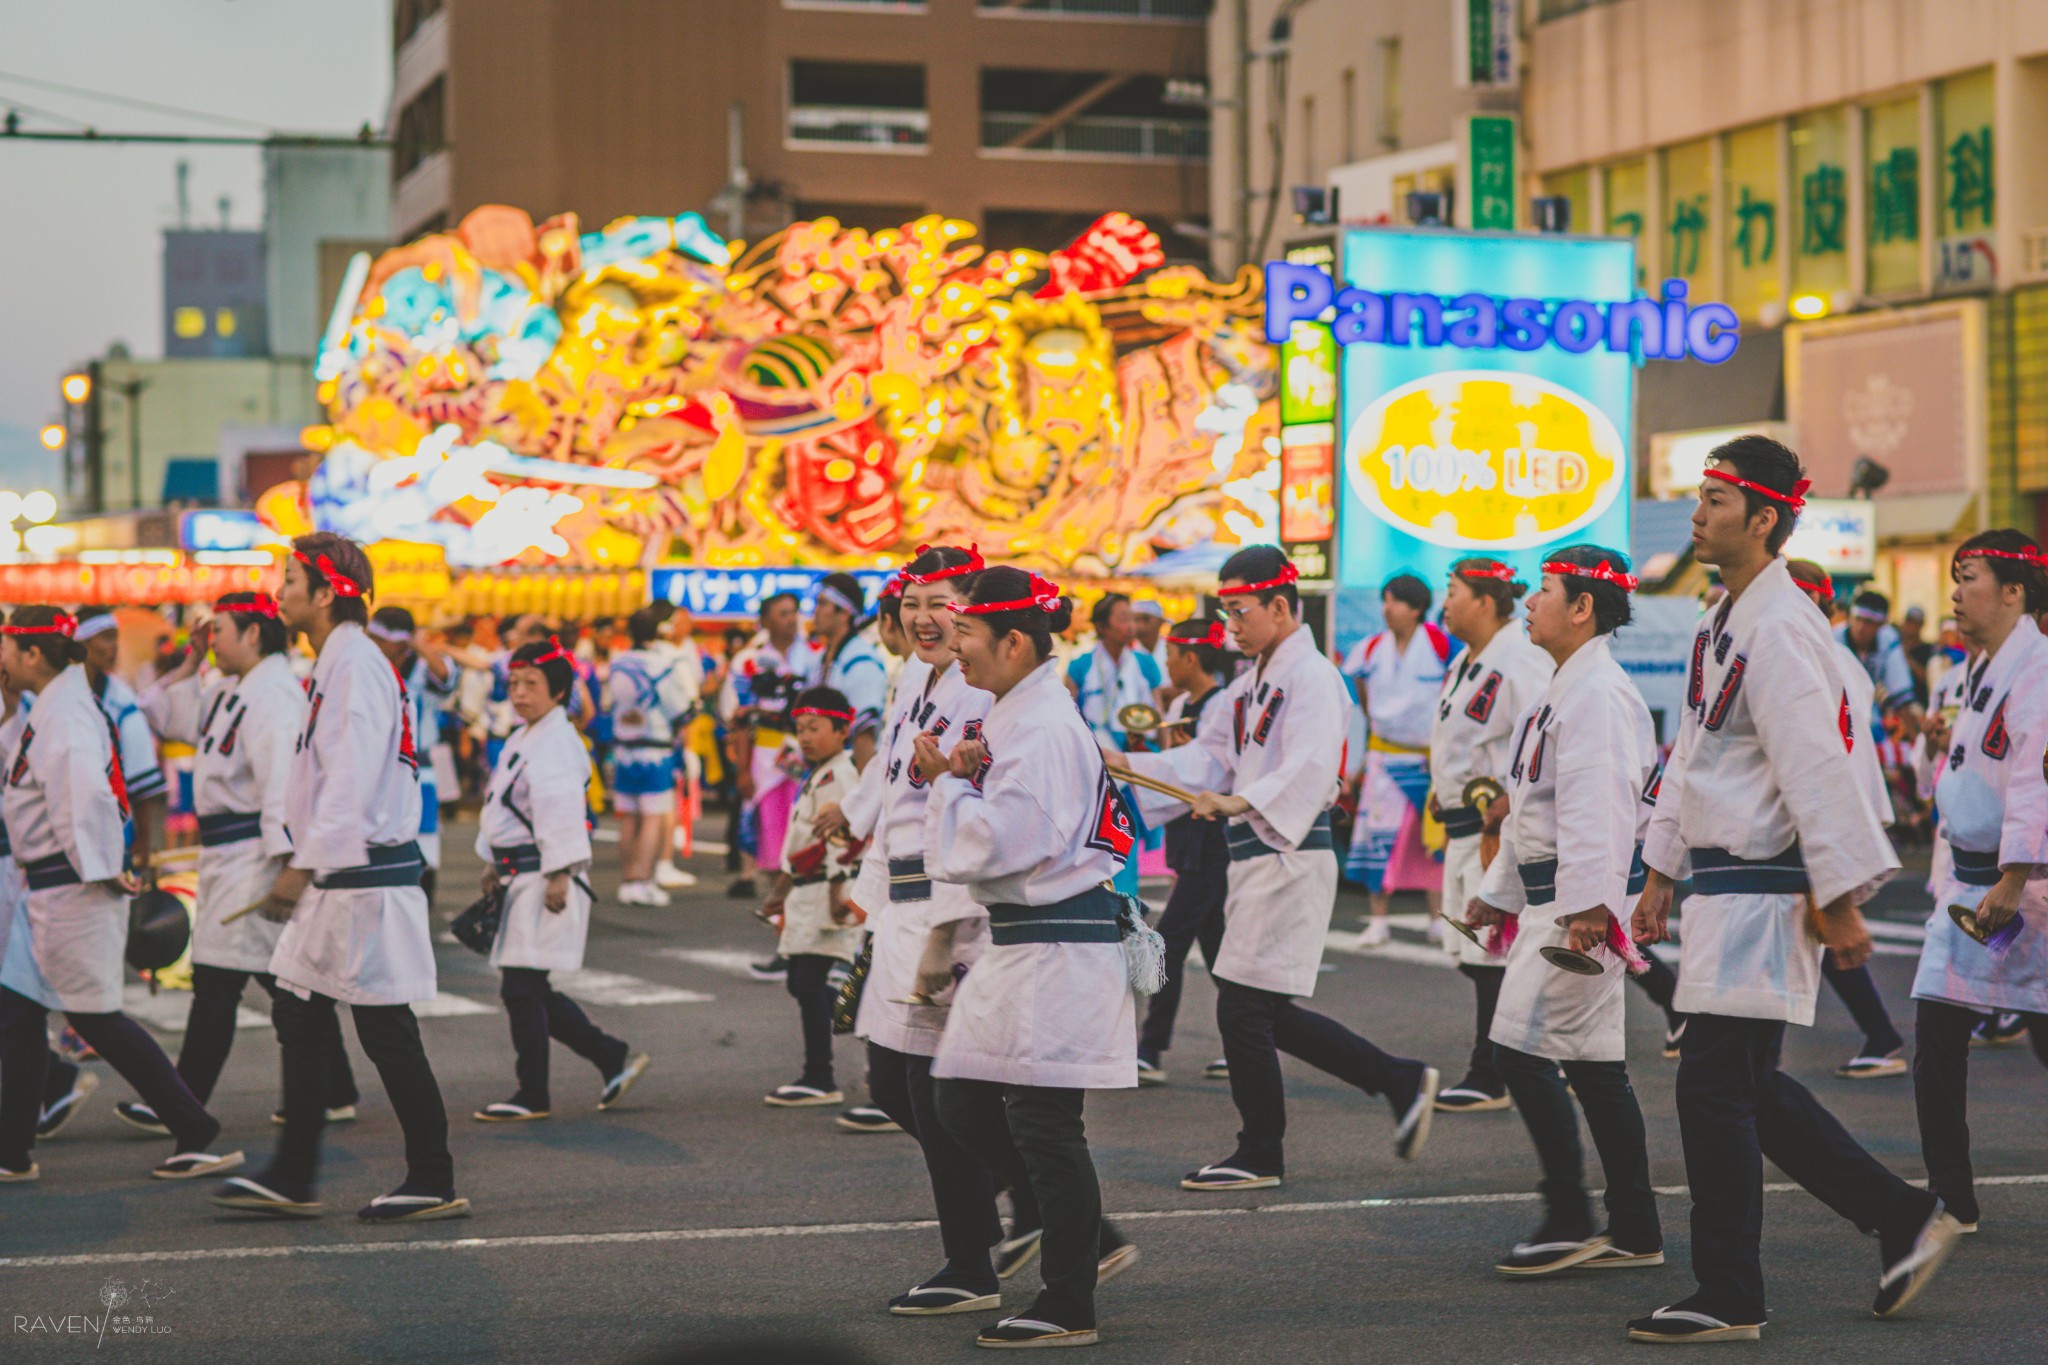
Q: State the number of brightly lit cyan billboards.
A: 1